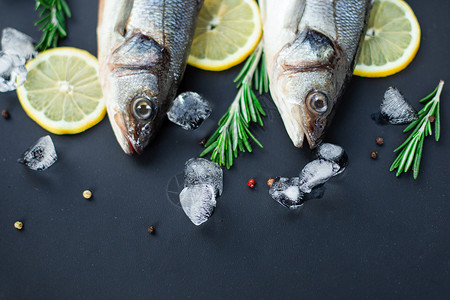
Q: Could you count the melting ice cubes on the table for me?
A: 10